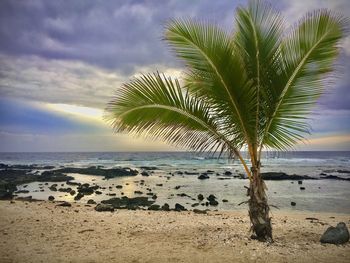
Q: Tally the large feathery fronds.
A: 4